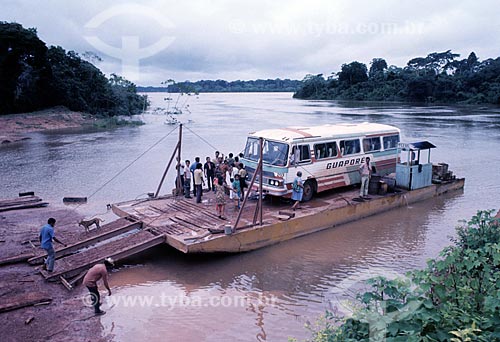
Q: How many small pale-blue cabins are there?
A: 1